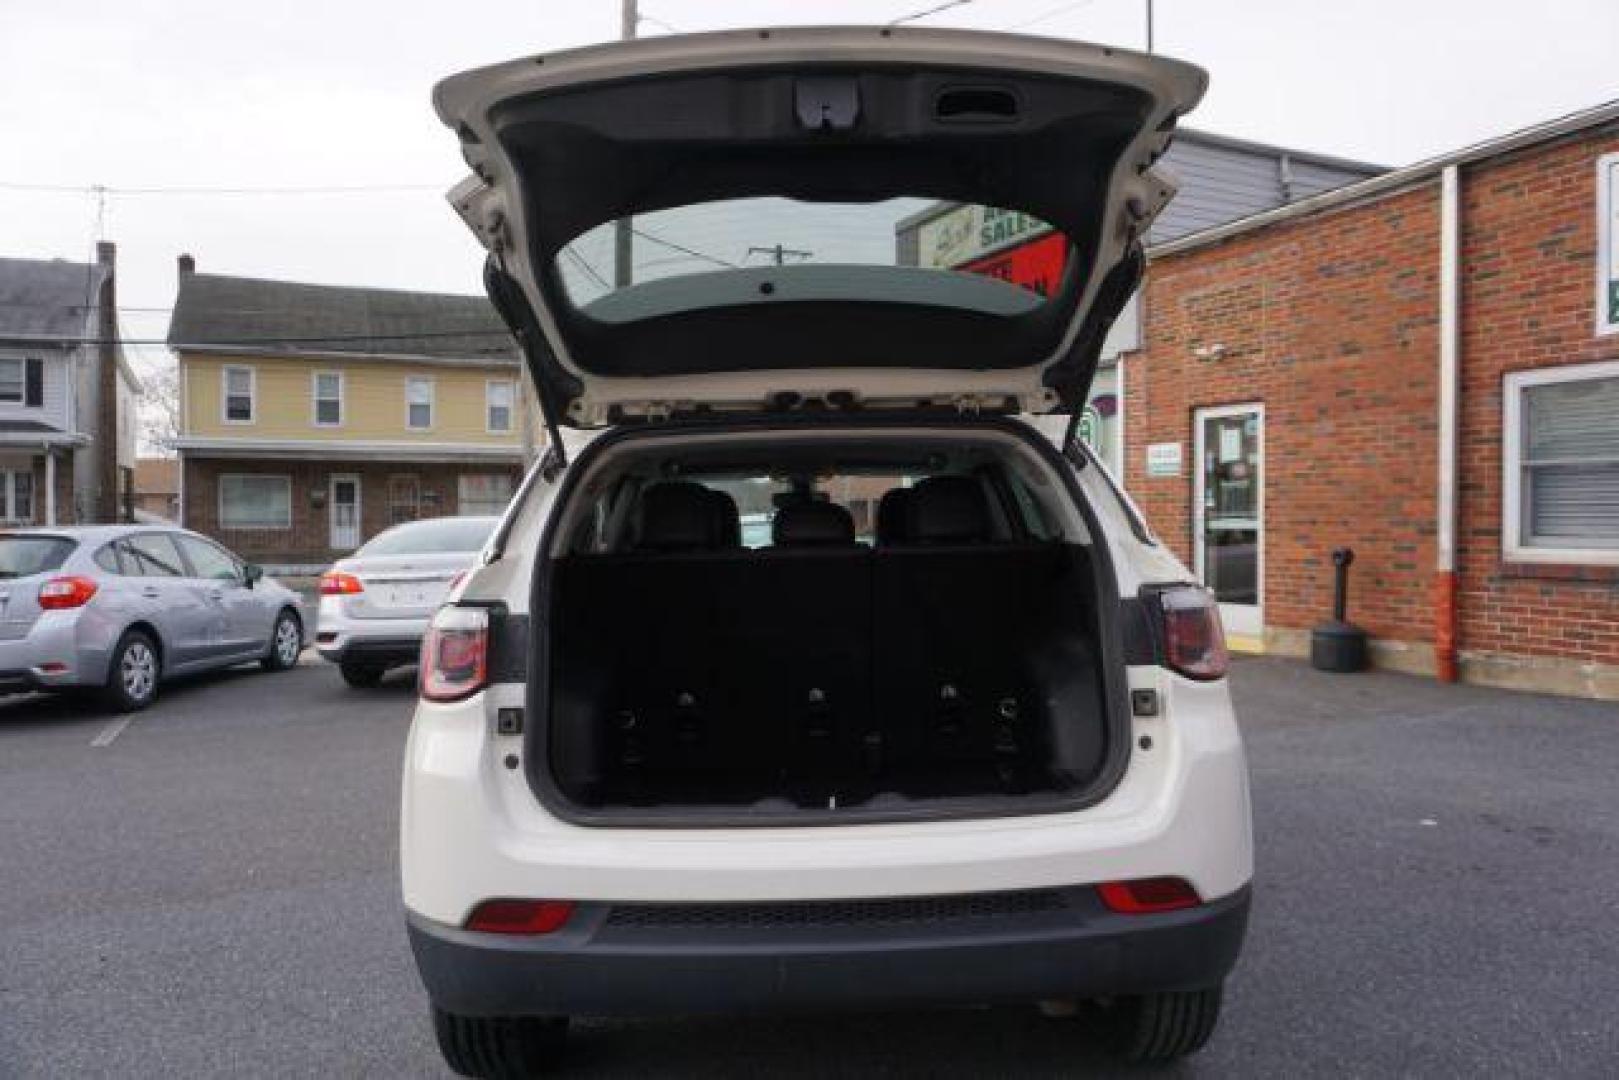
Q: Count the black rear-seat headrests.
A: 3